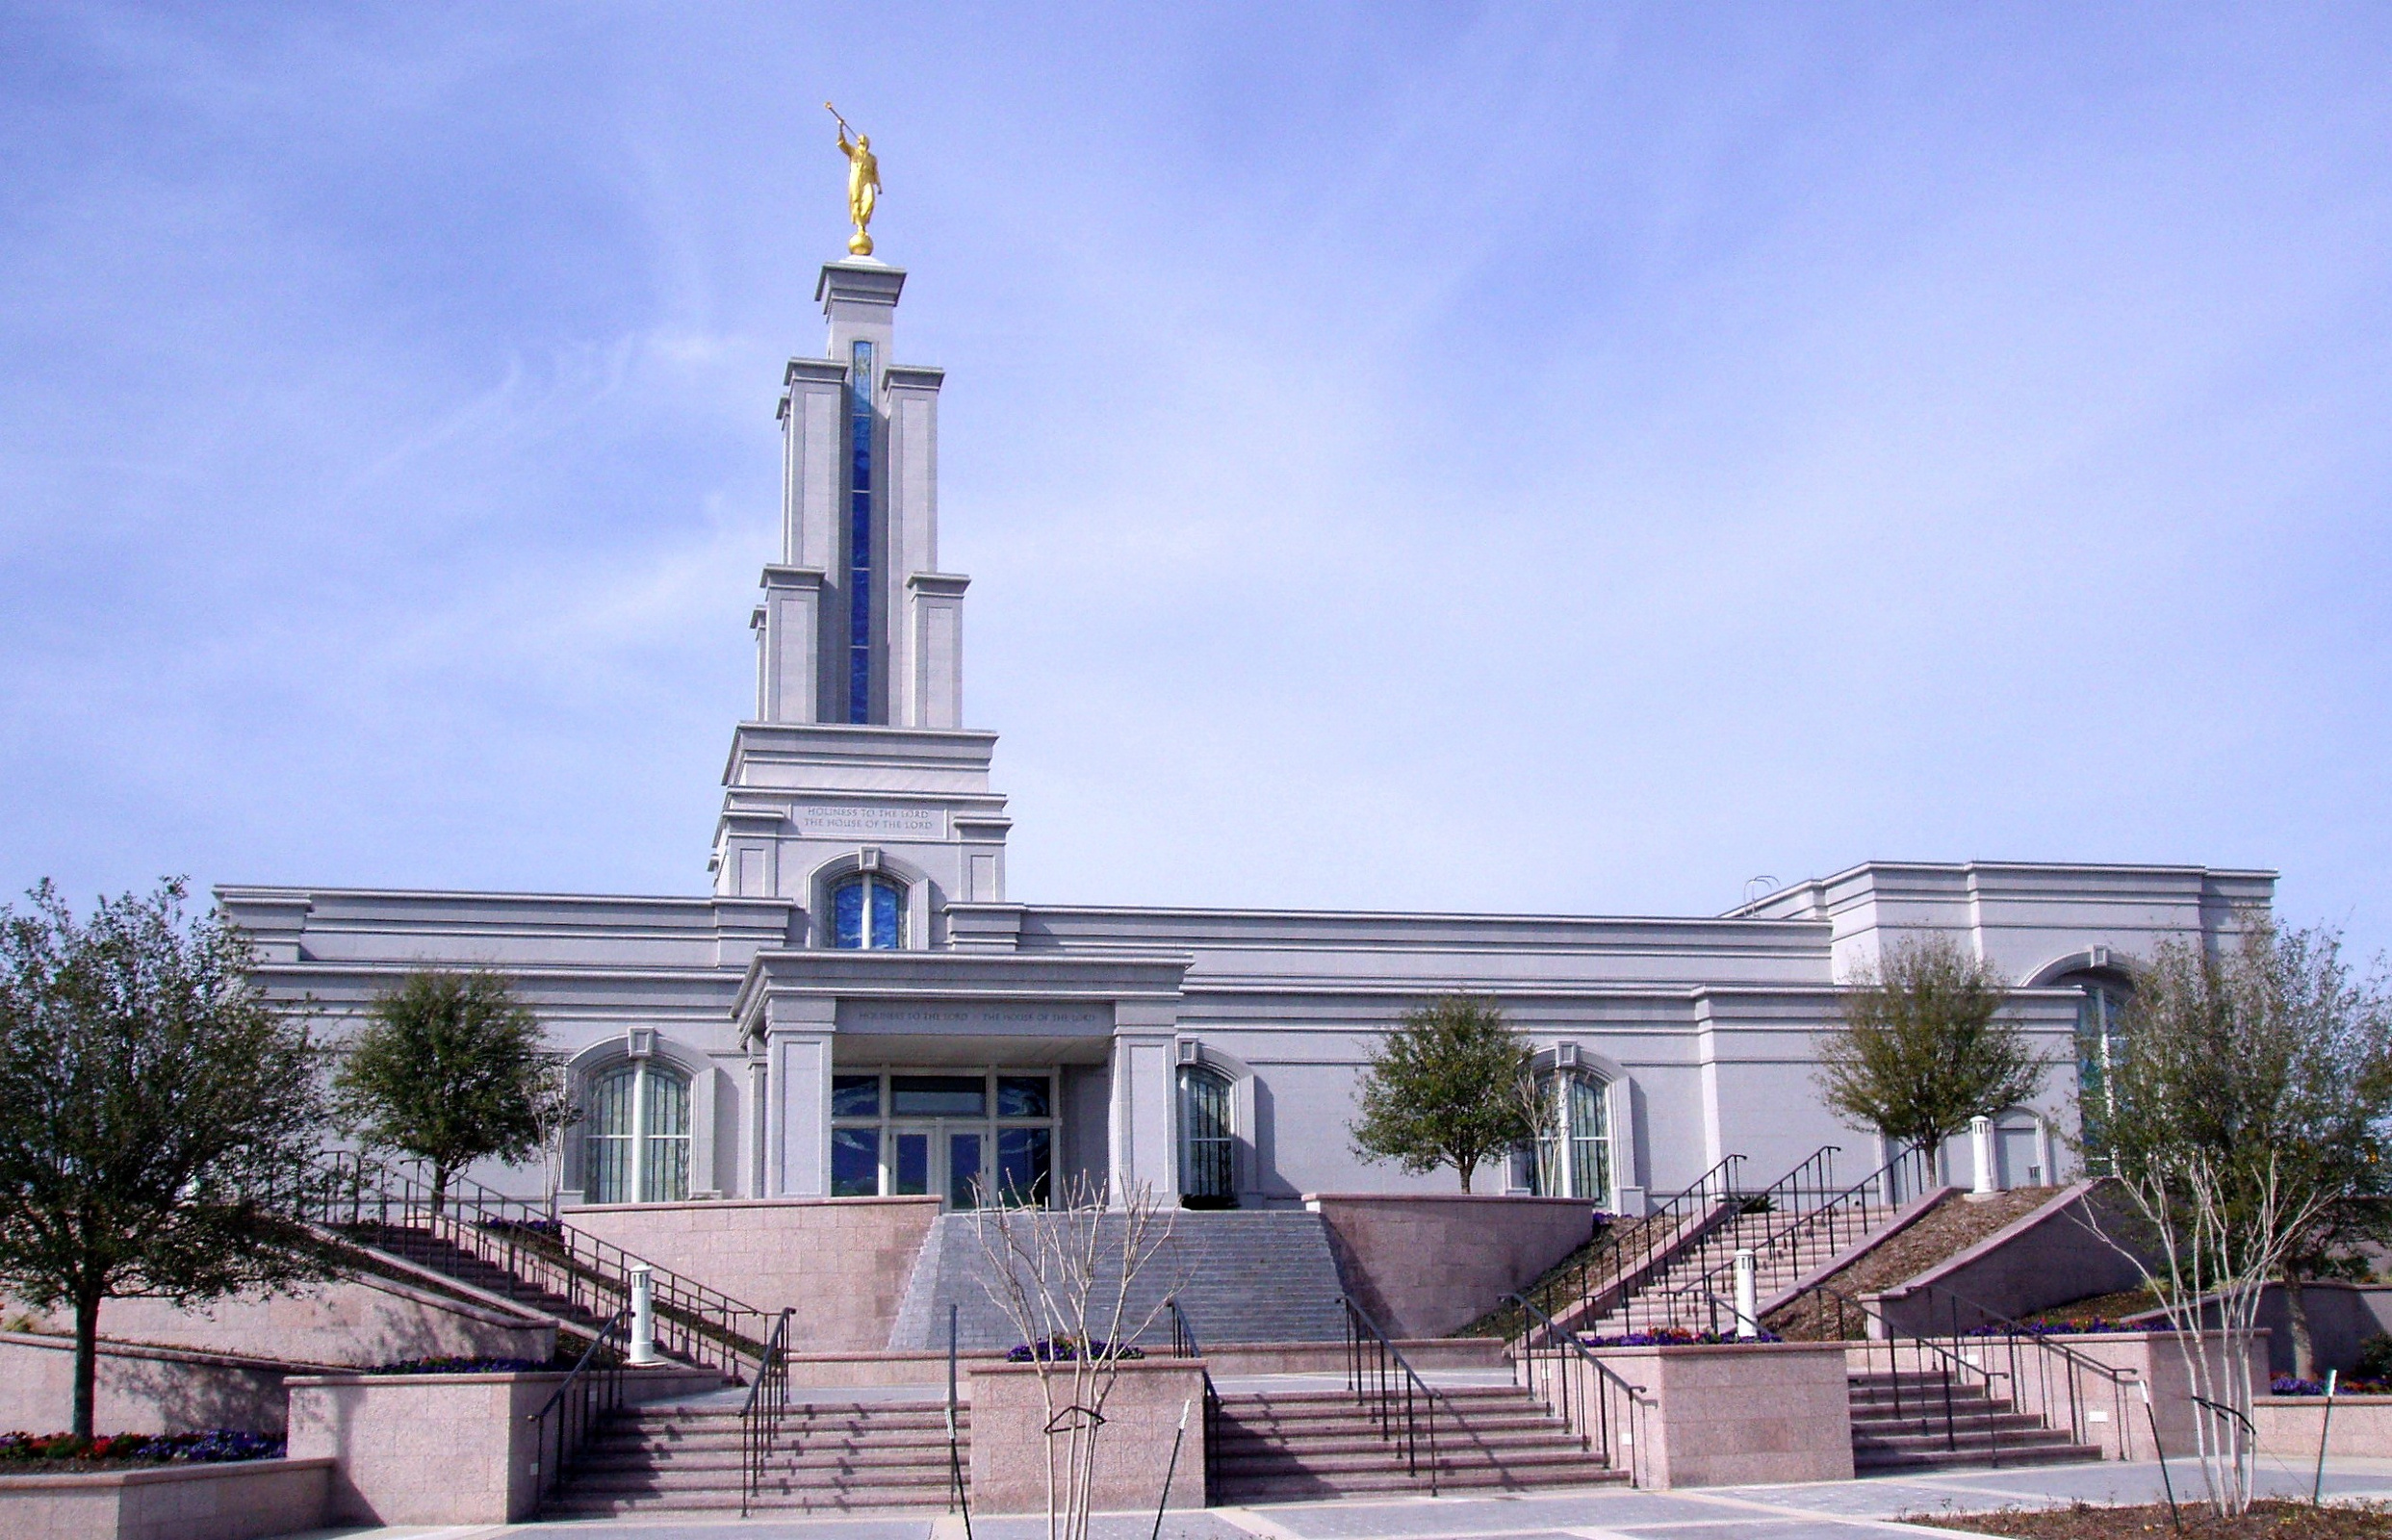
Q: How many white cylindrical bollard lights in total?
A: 3